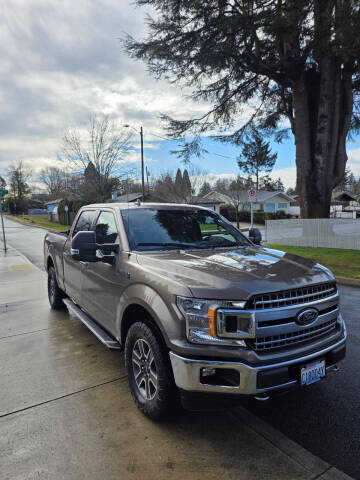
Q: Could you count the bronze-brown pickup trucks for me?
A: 1